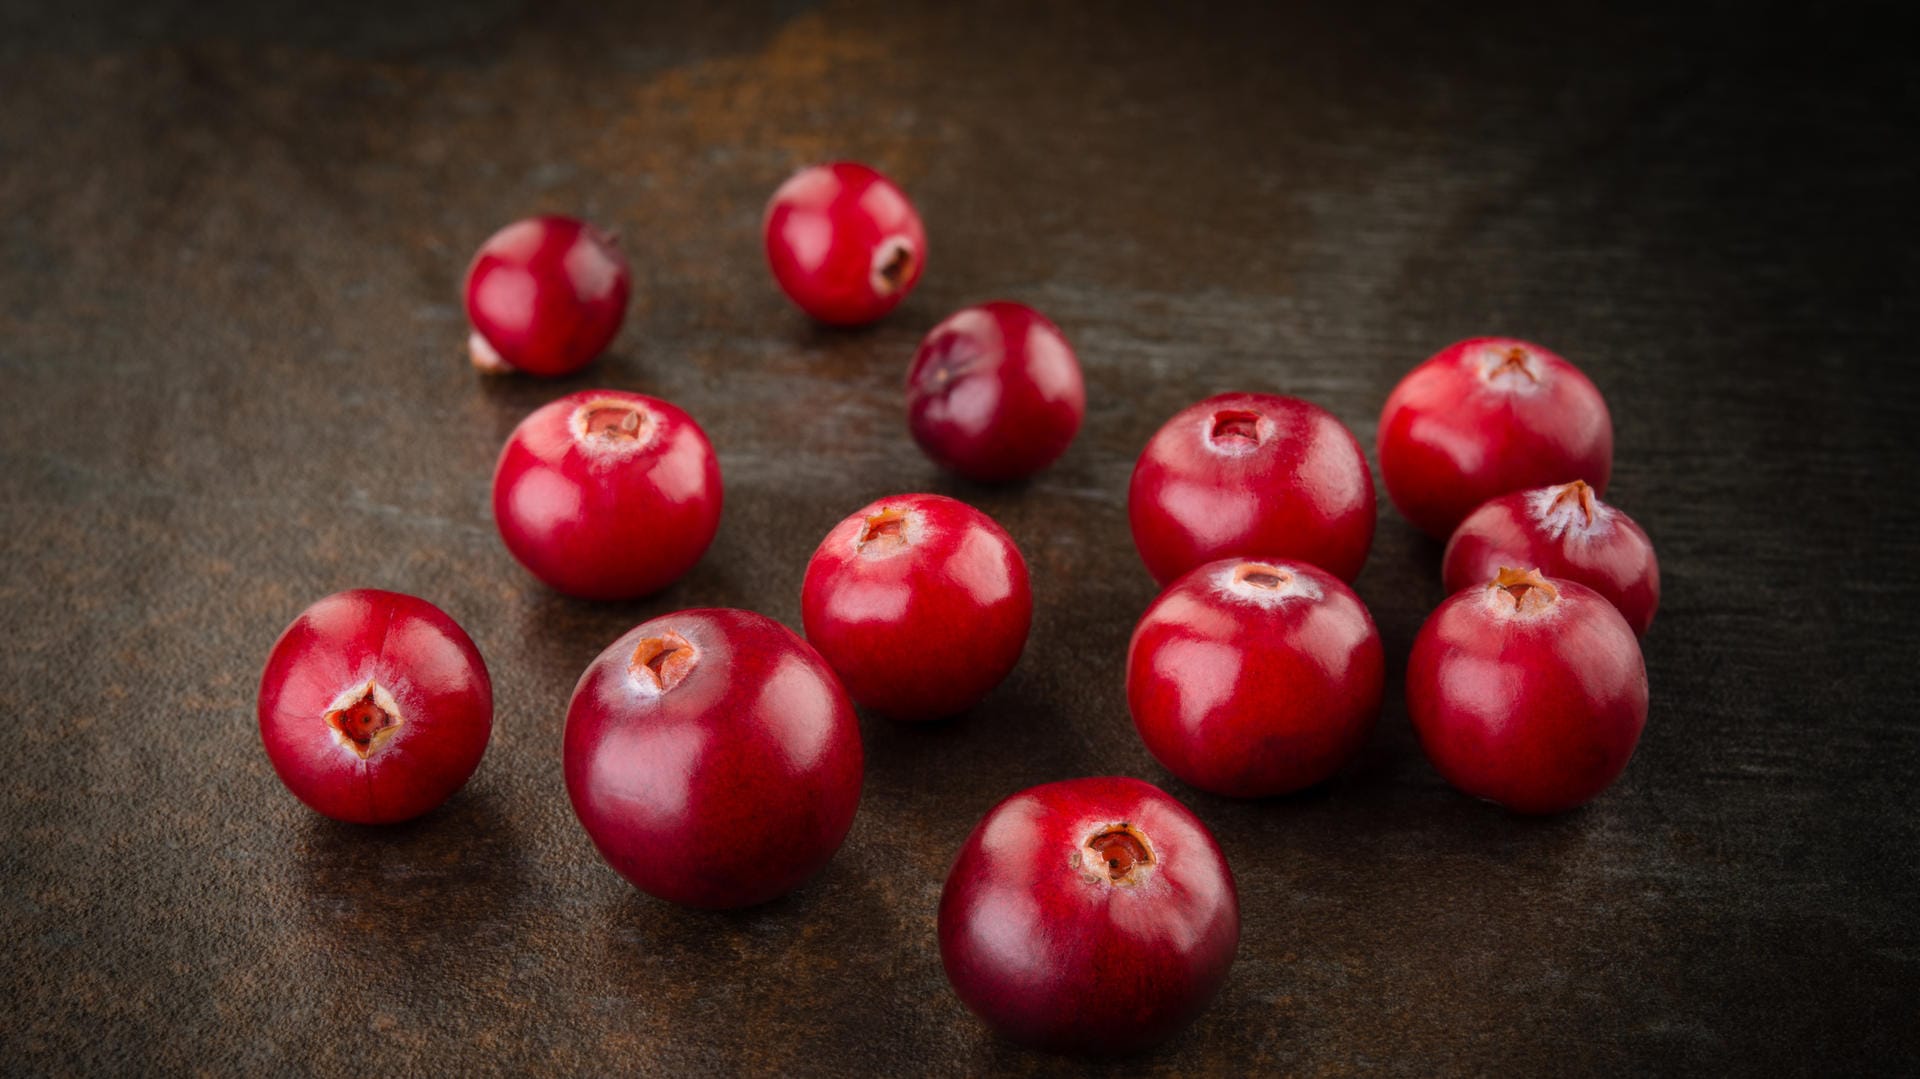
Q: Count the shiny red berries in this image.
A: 13